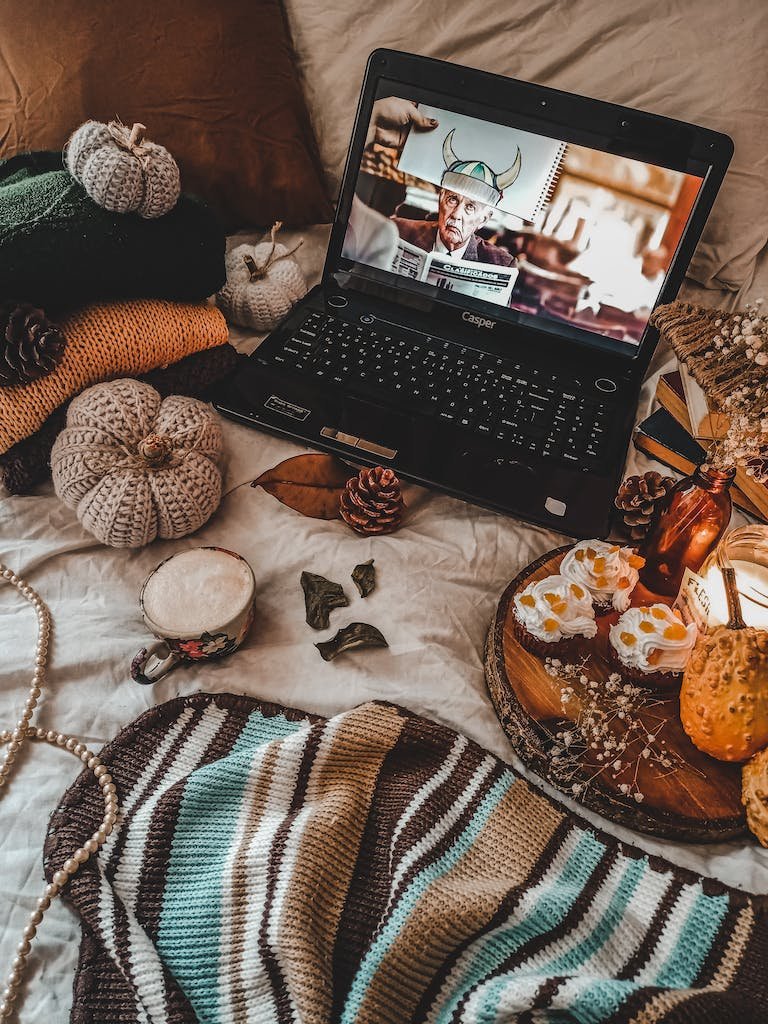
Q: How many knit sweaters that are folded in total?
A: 3